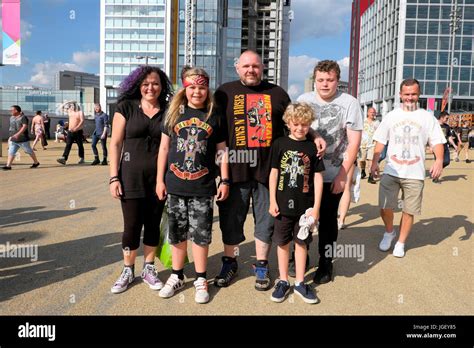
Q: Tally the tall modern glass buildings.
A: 3